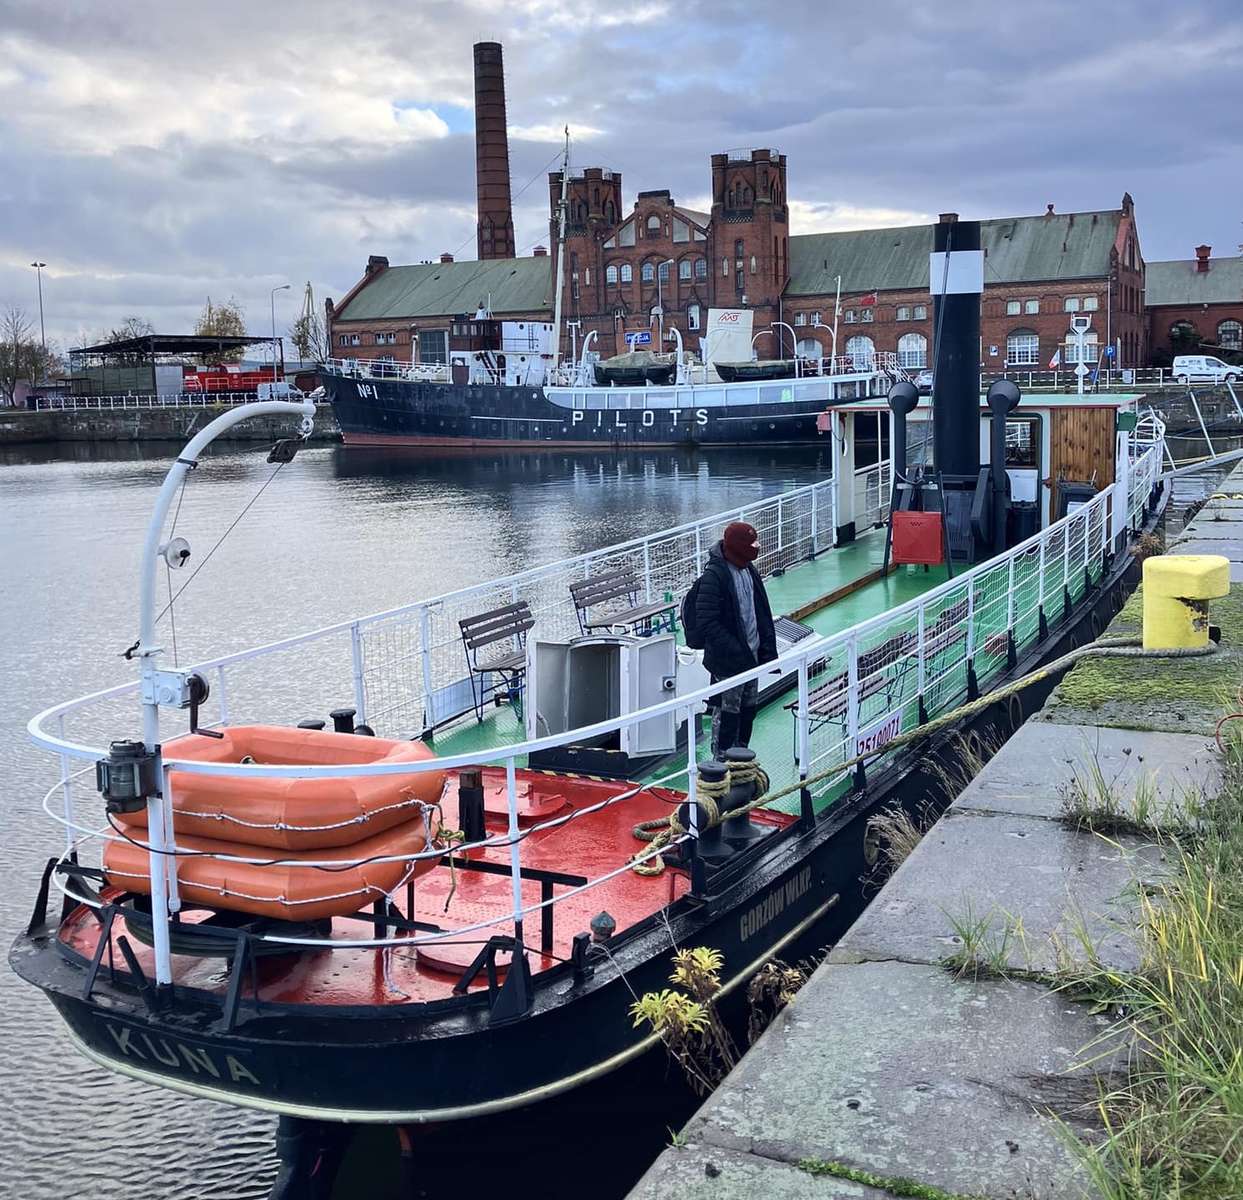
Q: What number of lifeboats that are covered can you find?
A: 2